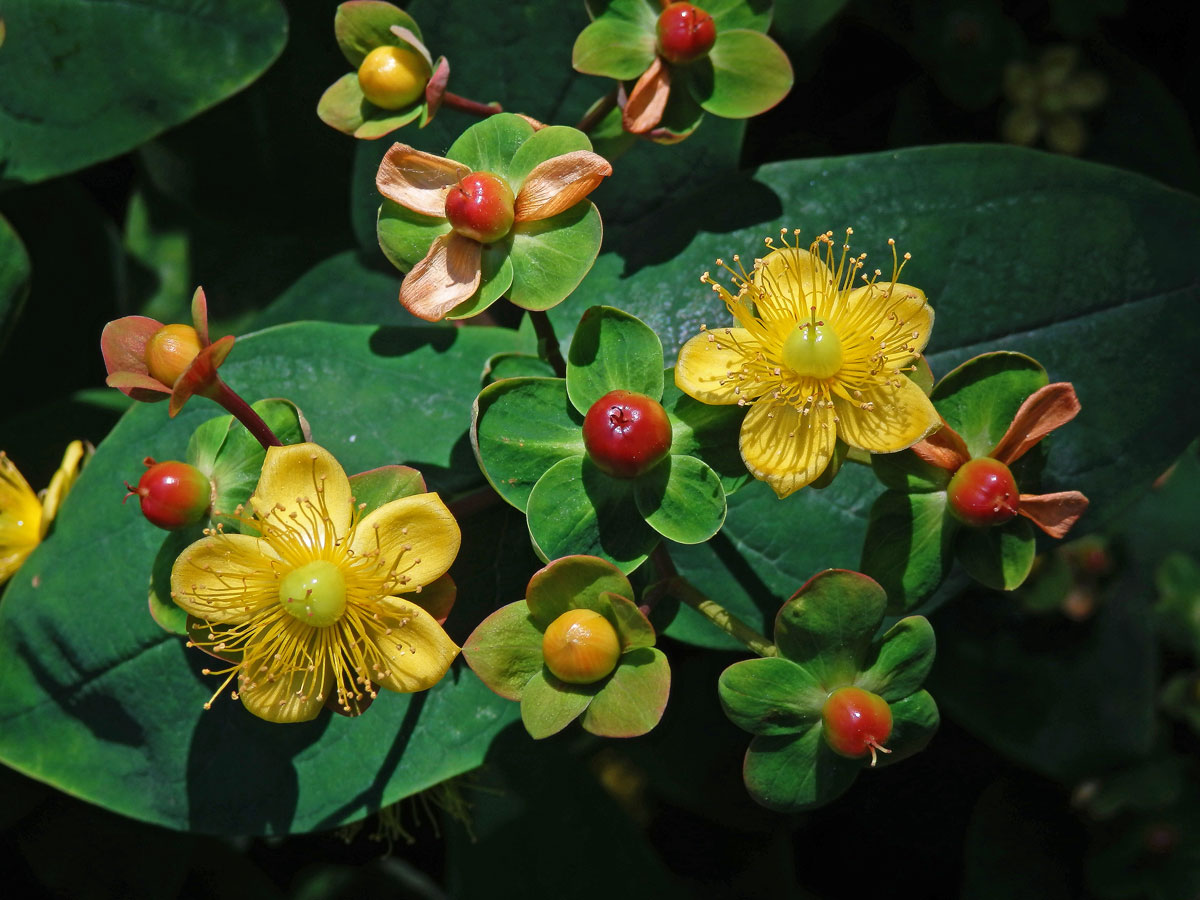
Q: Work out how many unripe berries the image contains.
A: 3